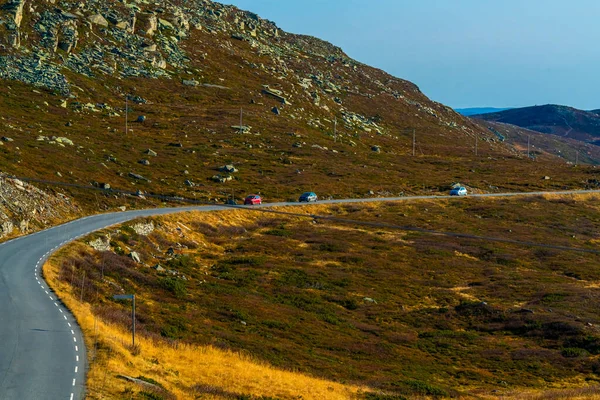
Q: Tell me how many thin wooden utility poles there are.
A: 7